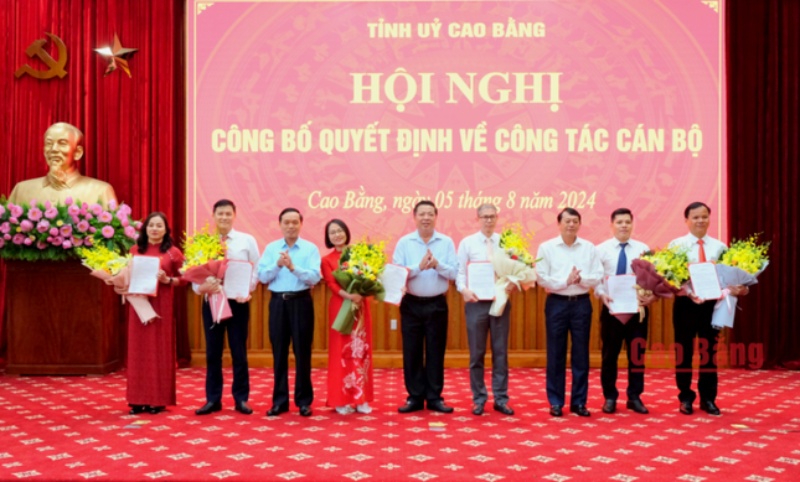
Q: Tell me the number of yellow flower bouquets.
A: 6